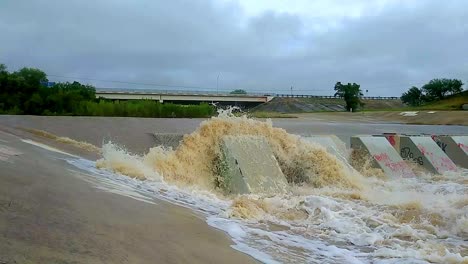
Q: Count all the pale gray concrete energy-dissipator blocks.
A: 5